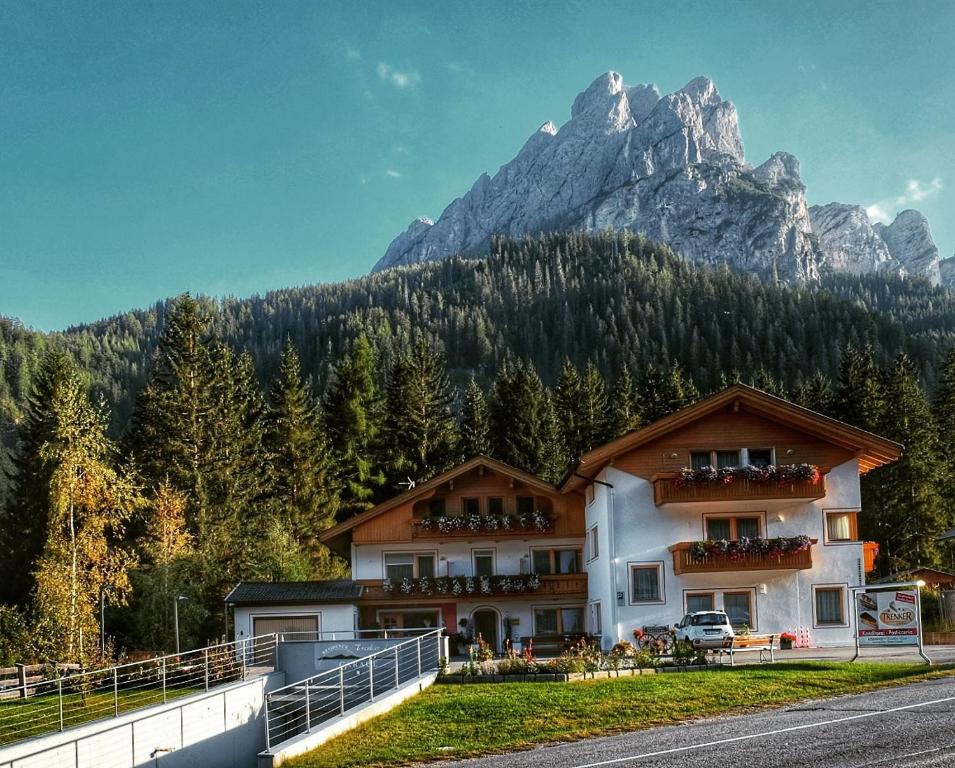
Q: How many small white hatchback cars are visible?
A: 1